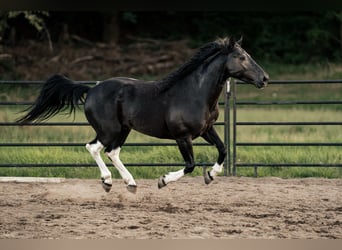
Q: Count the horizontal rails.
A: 5